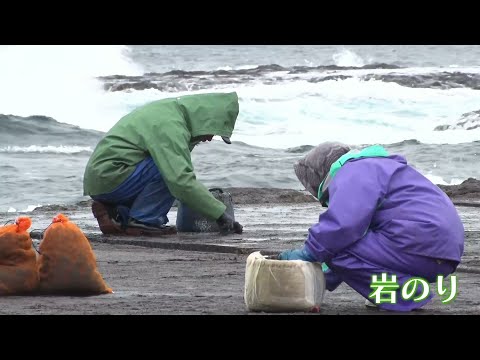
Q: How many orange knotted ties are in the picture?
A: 2